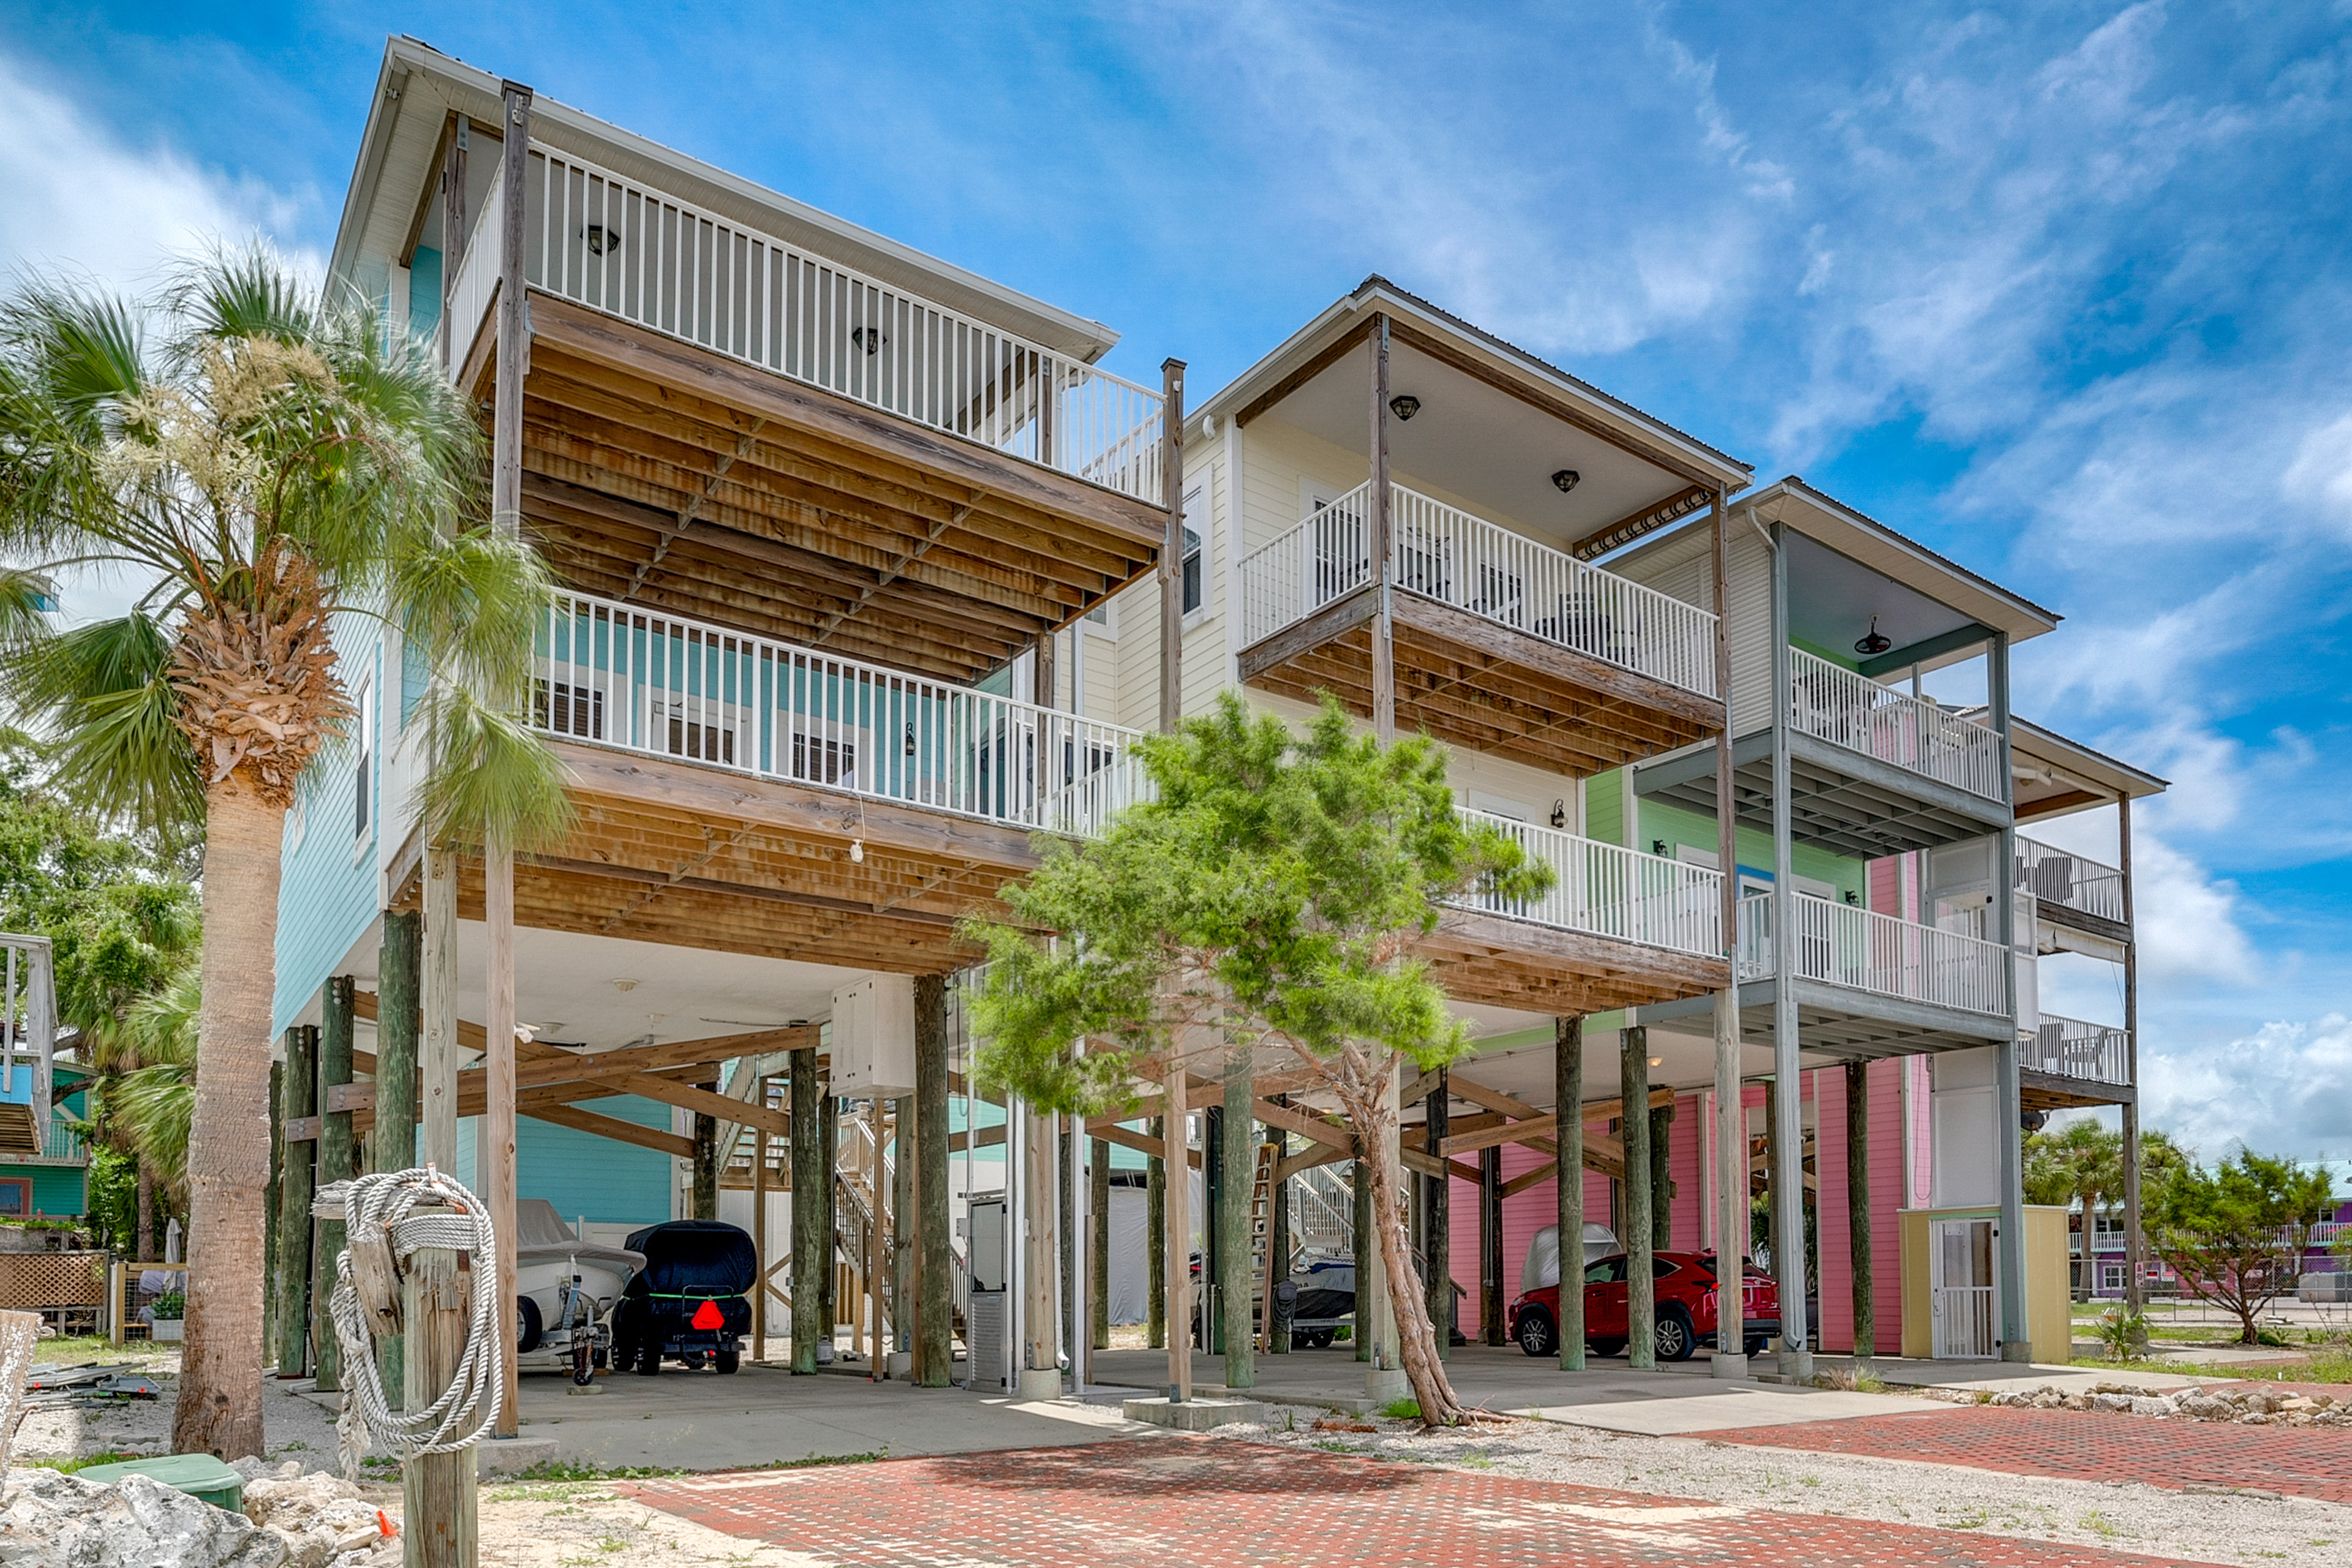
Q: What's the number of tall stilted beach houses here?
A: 4